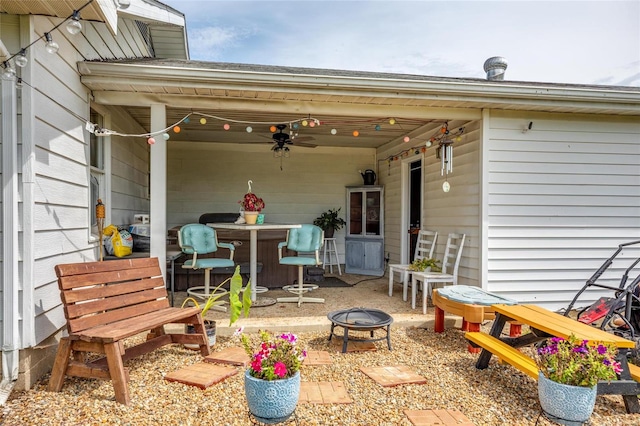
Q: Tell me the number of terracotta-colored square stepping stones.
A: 7